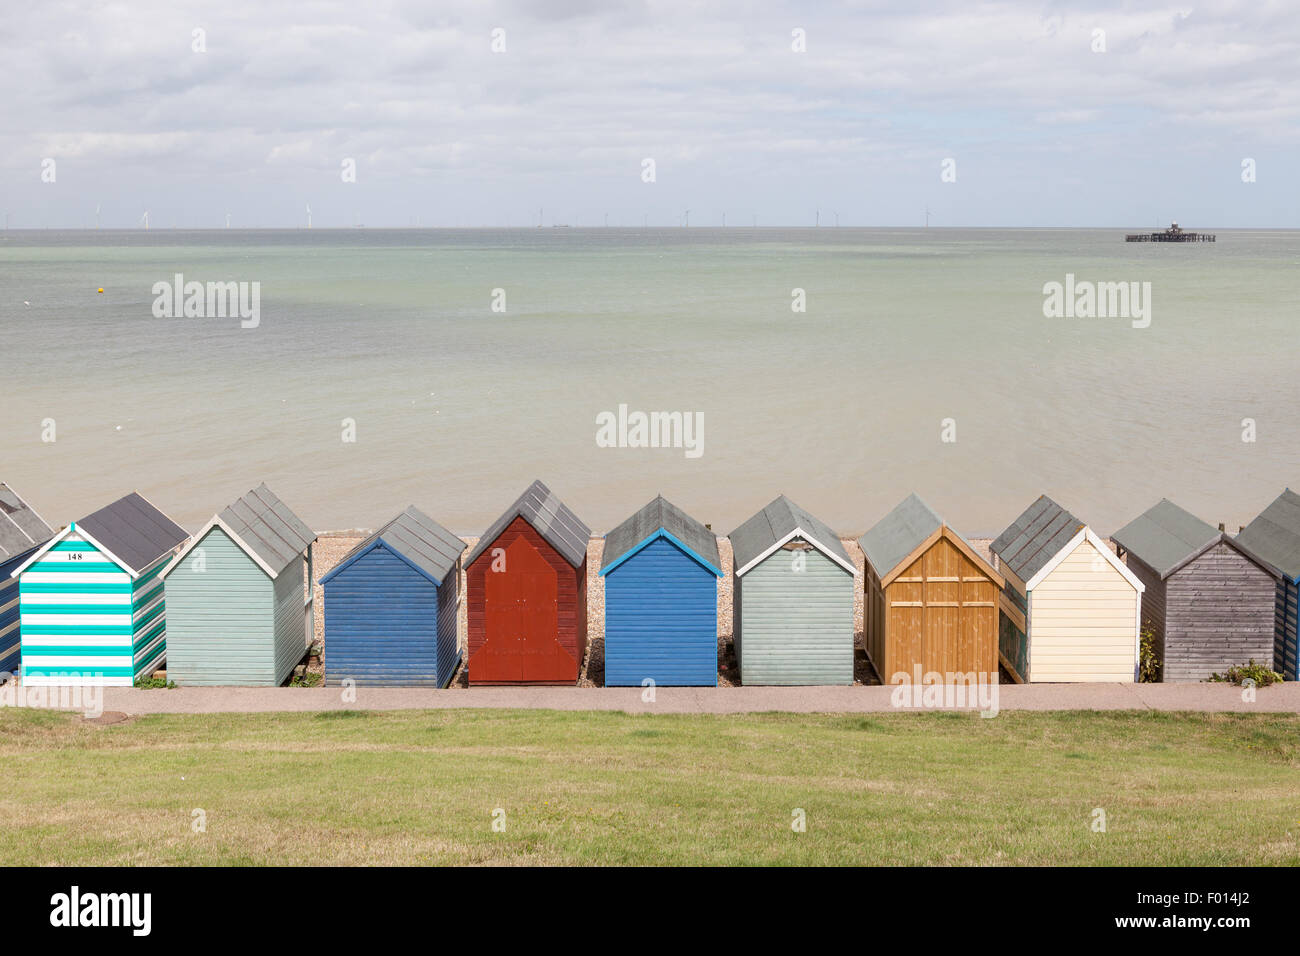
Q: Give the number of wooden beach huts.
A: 11